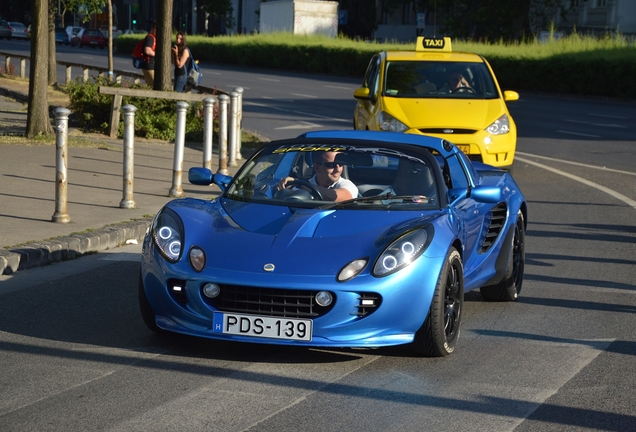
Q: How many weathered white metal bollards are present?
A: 7